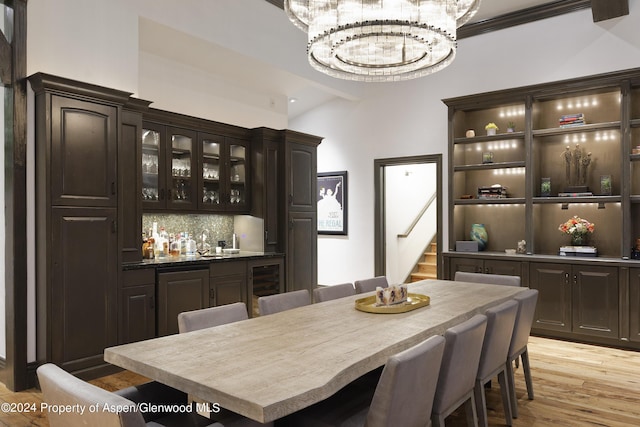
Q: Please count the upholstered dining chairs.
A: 10